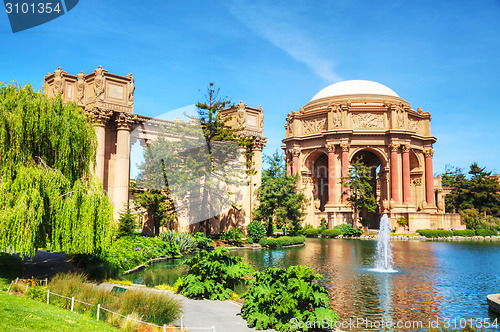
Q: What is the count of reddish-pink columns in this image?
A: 7